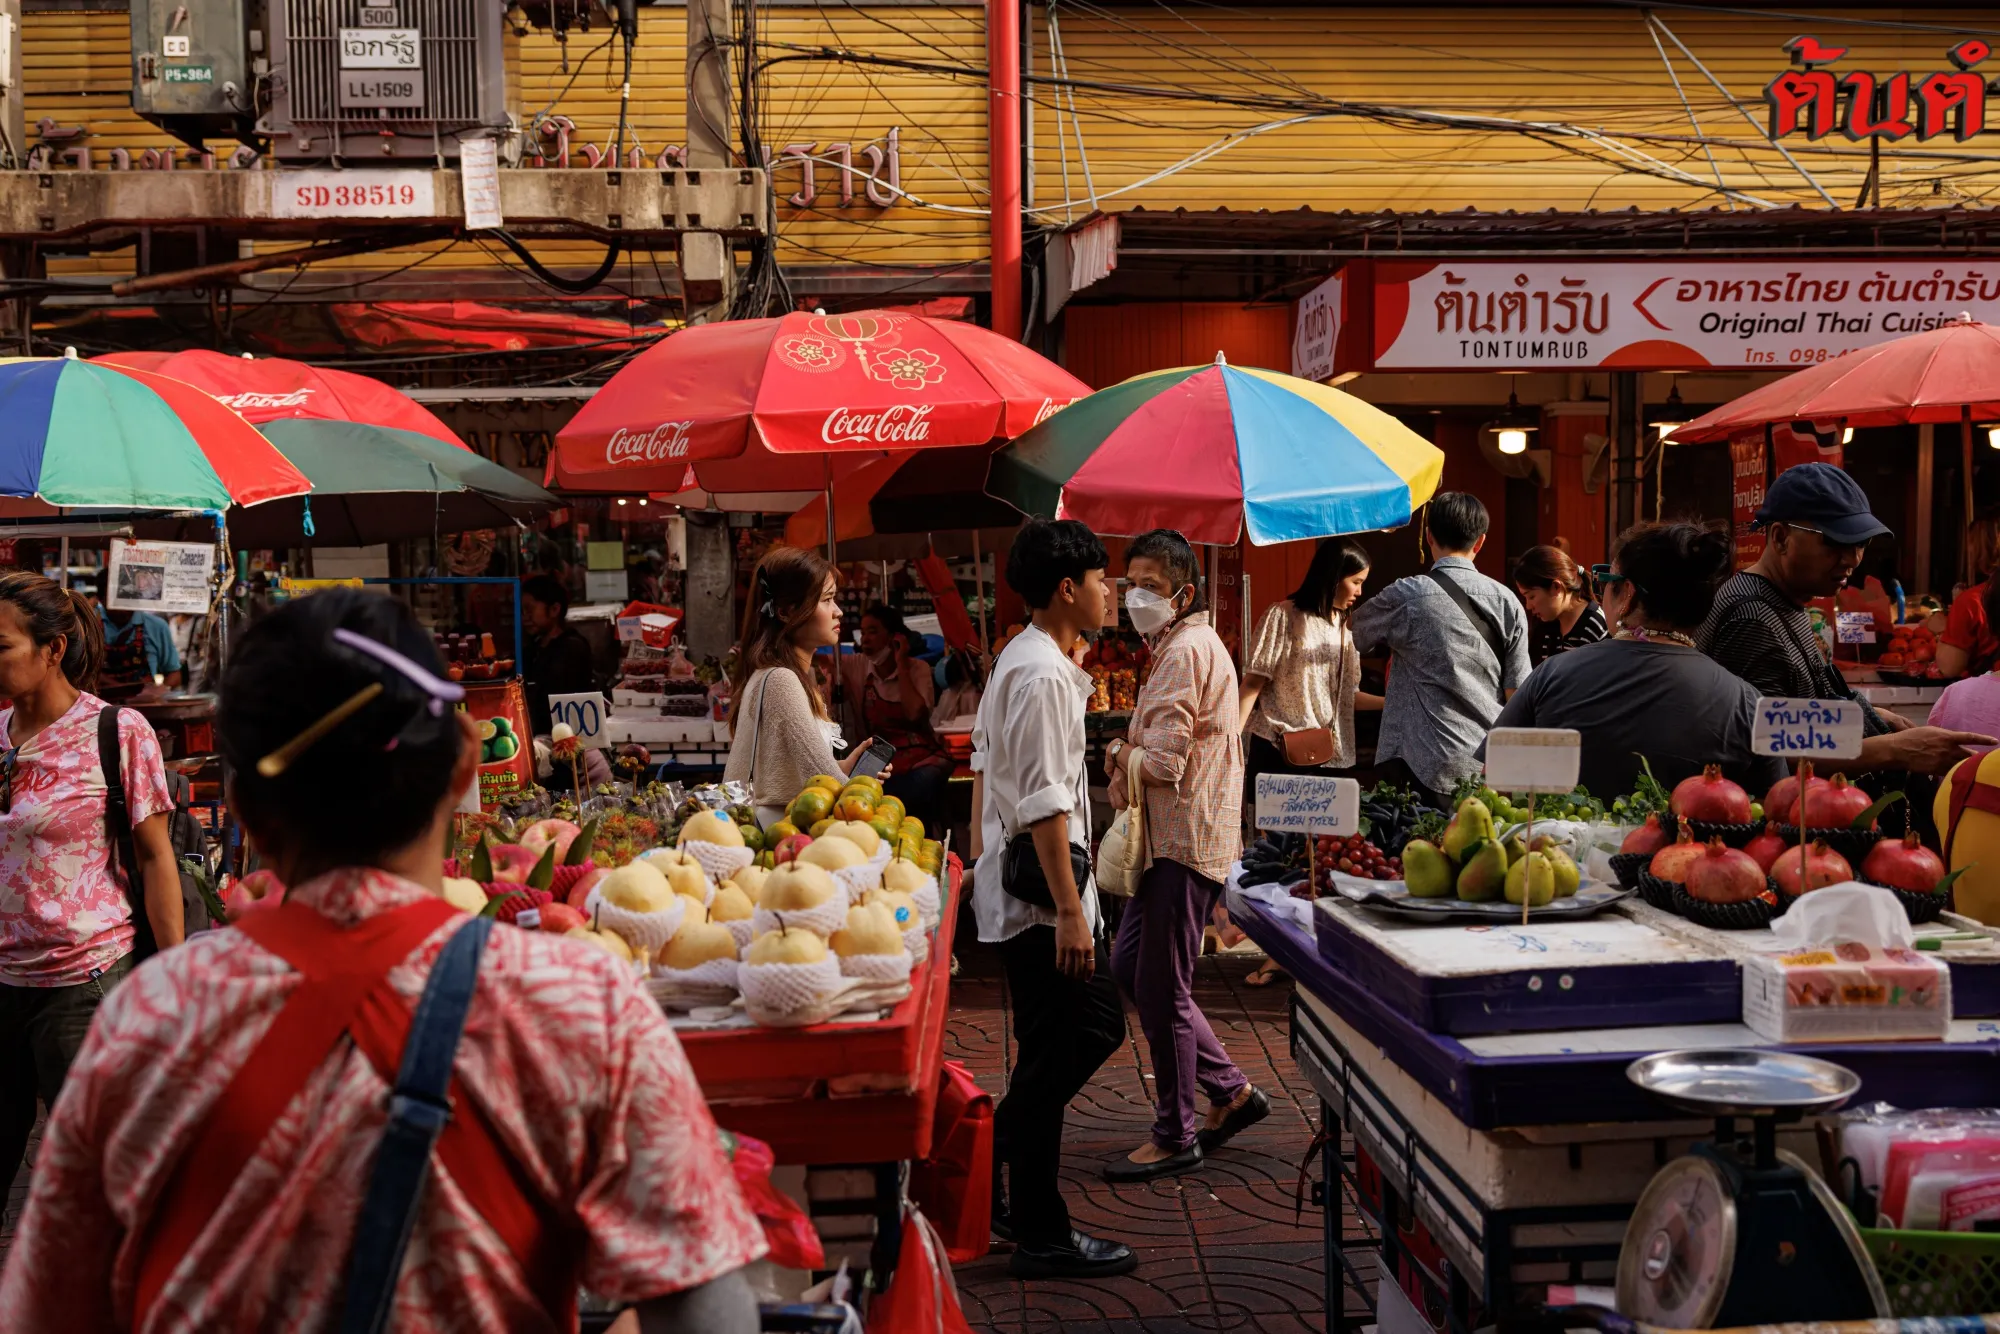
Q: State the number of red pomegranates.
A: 9